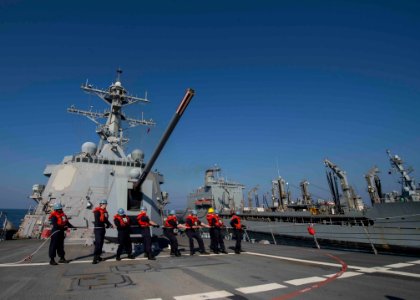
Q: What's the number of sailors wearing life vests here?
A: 9